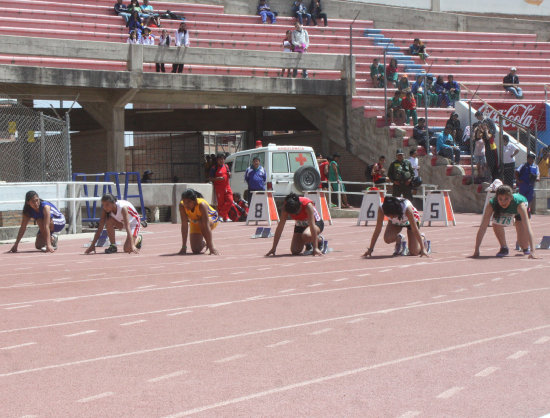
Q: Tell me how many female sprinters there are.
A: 6